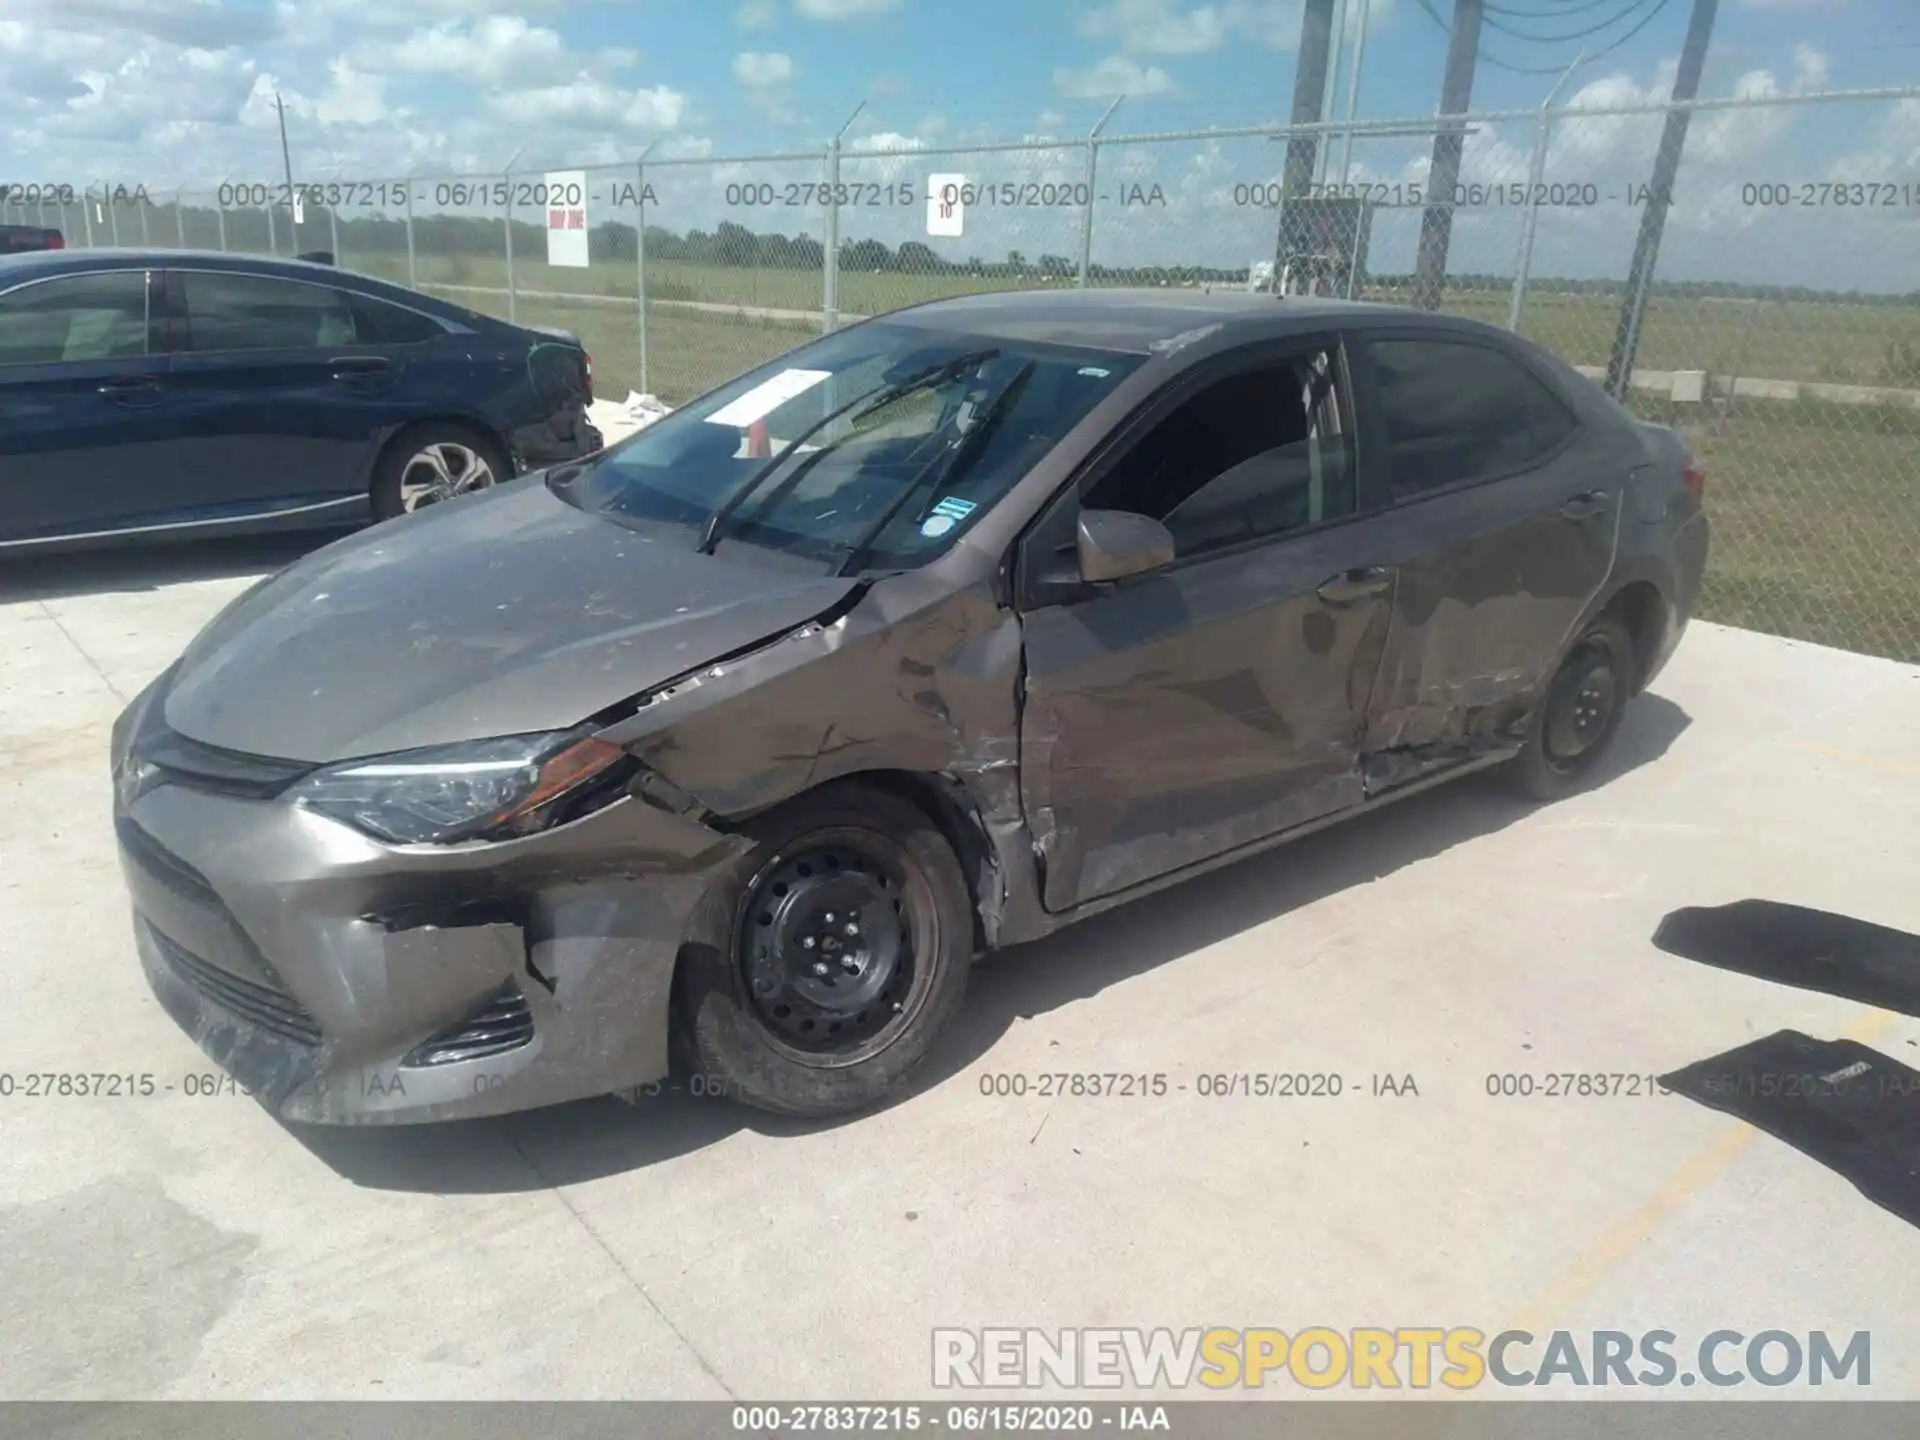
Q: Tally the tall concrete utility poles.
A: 3